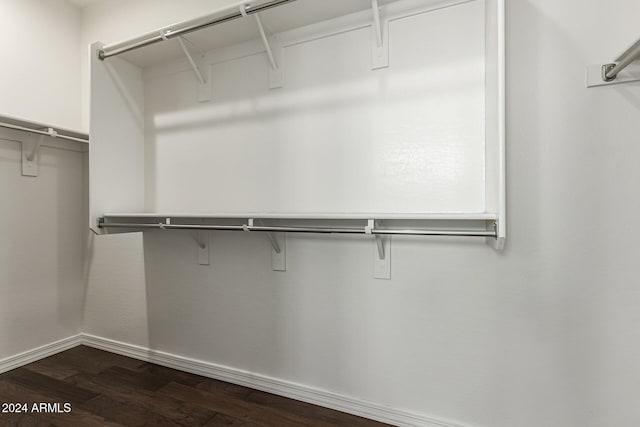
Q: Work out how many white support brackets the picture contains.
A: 7